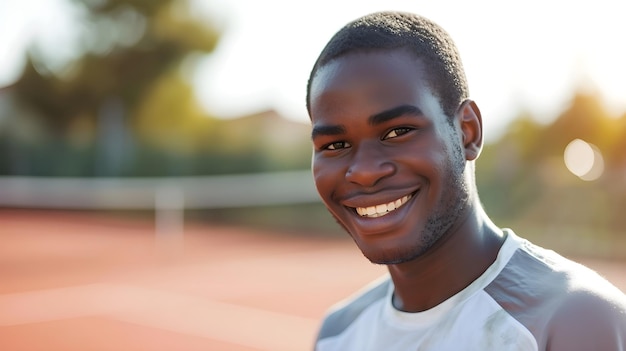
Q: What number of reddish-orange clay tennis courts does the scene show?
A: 1